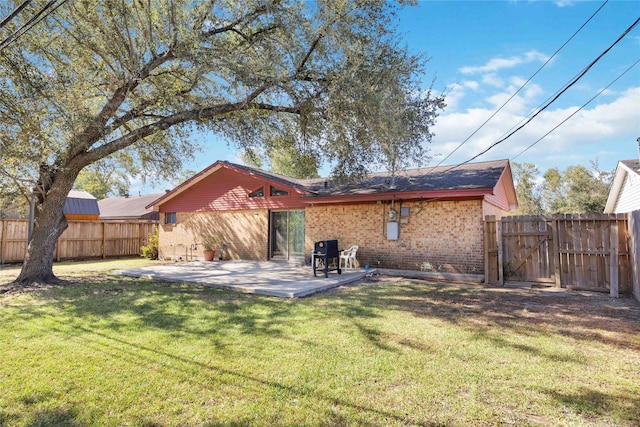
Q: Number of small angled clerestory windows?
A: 2